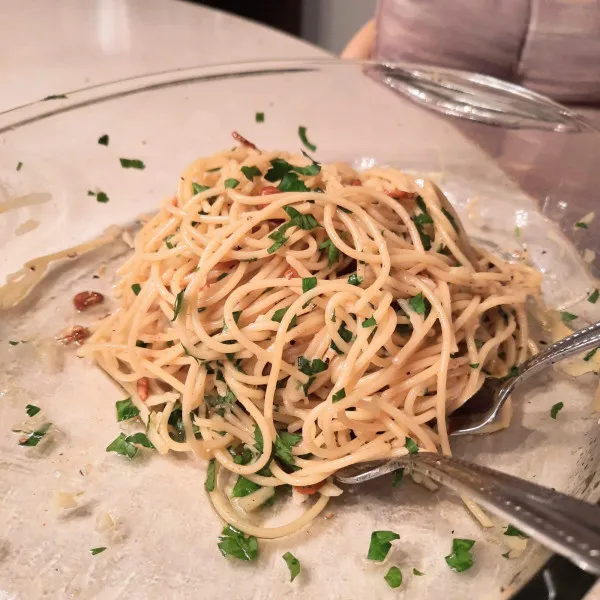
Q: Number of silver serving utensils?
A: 2